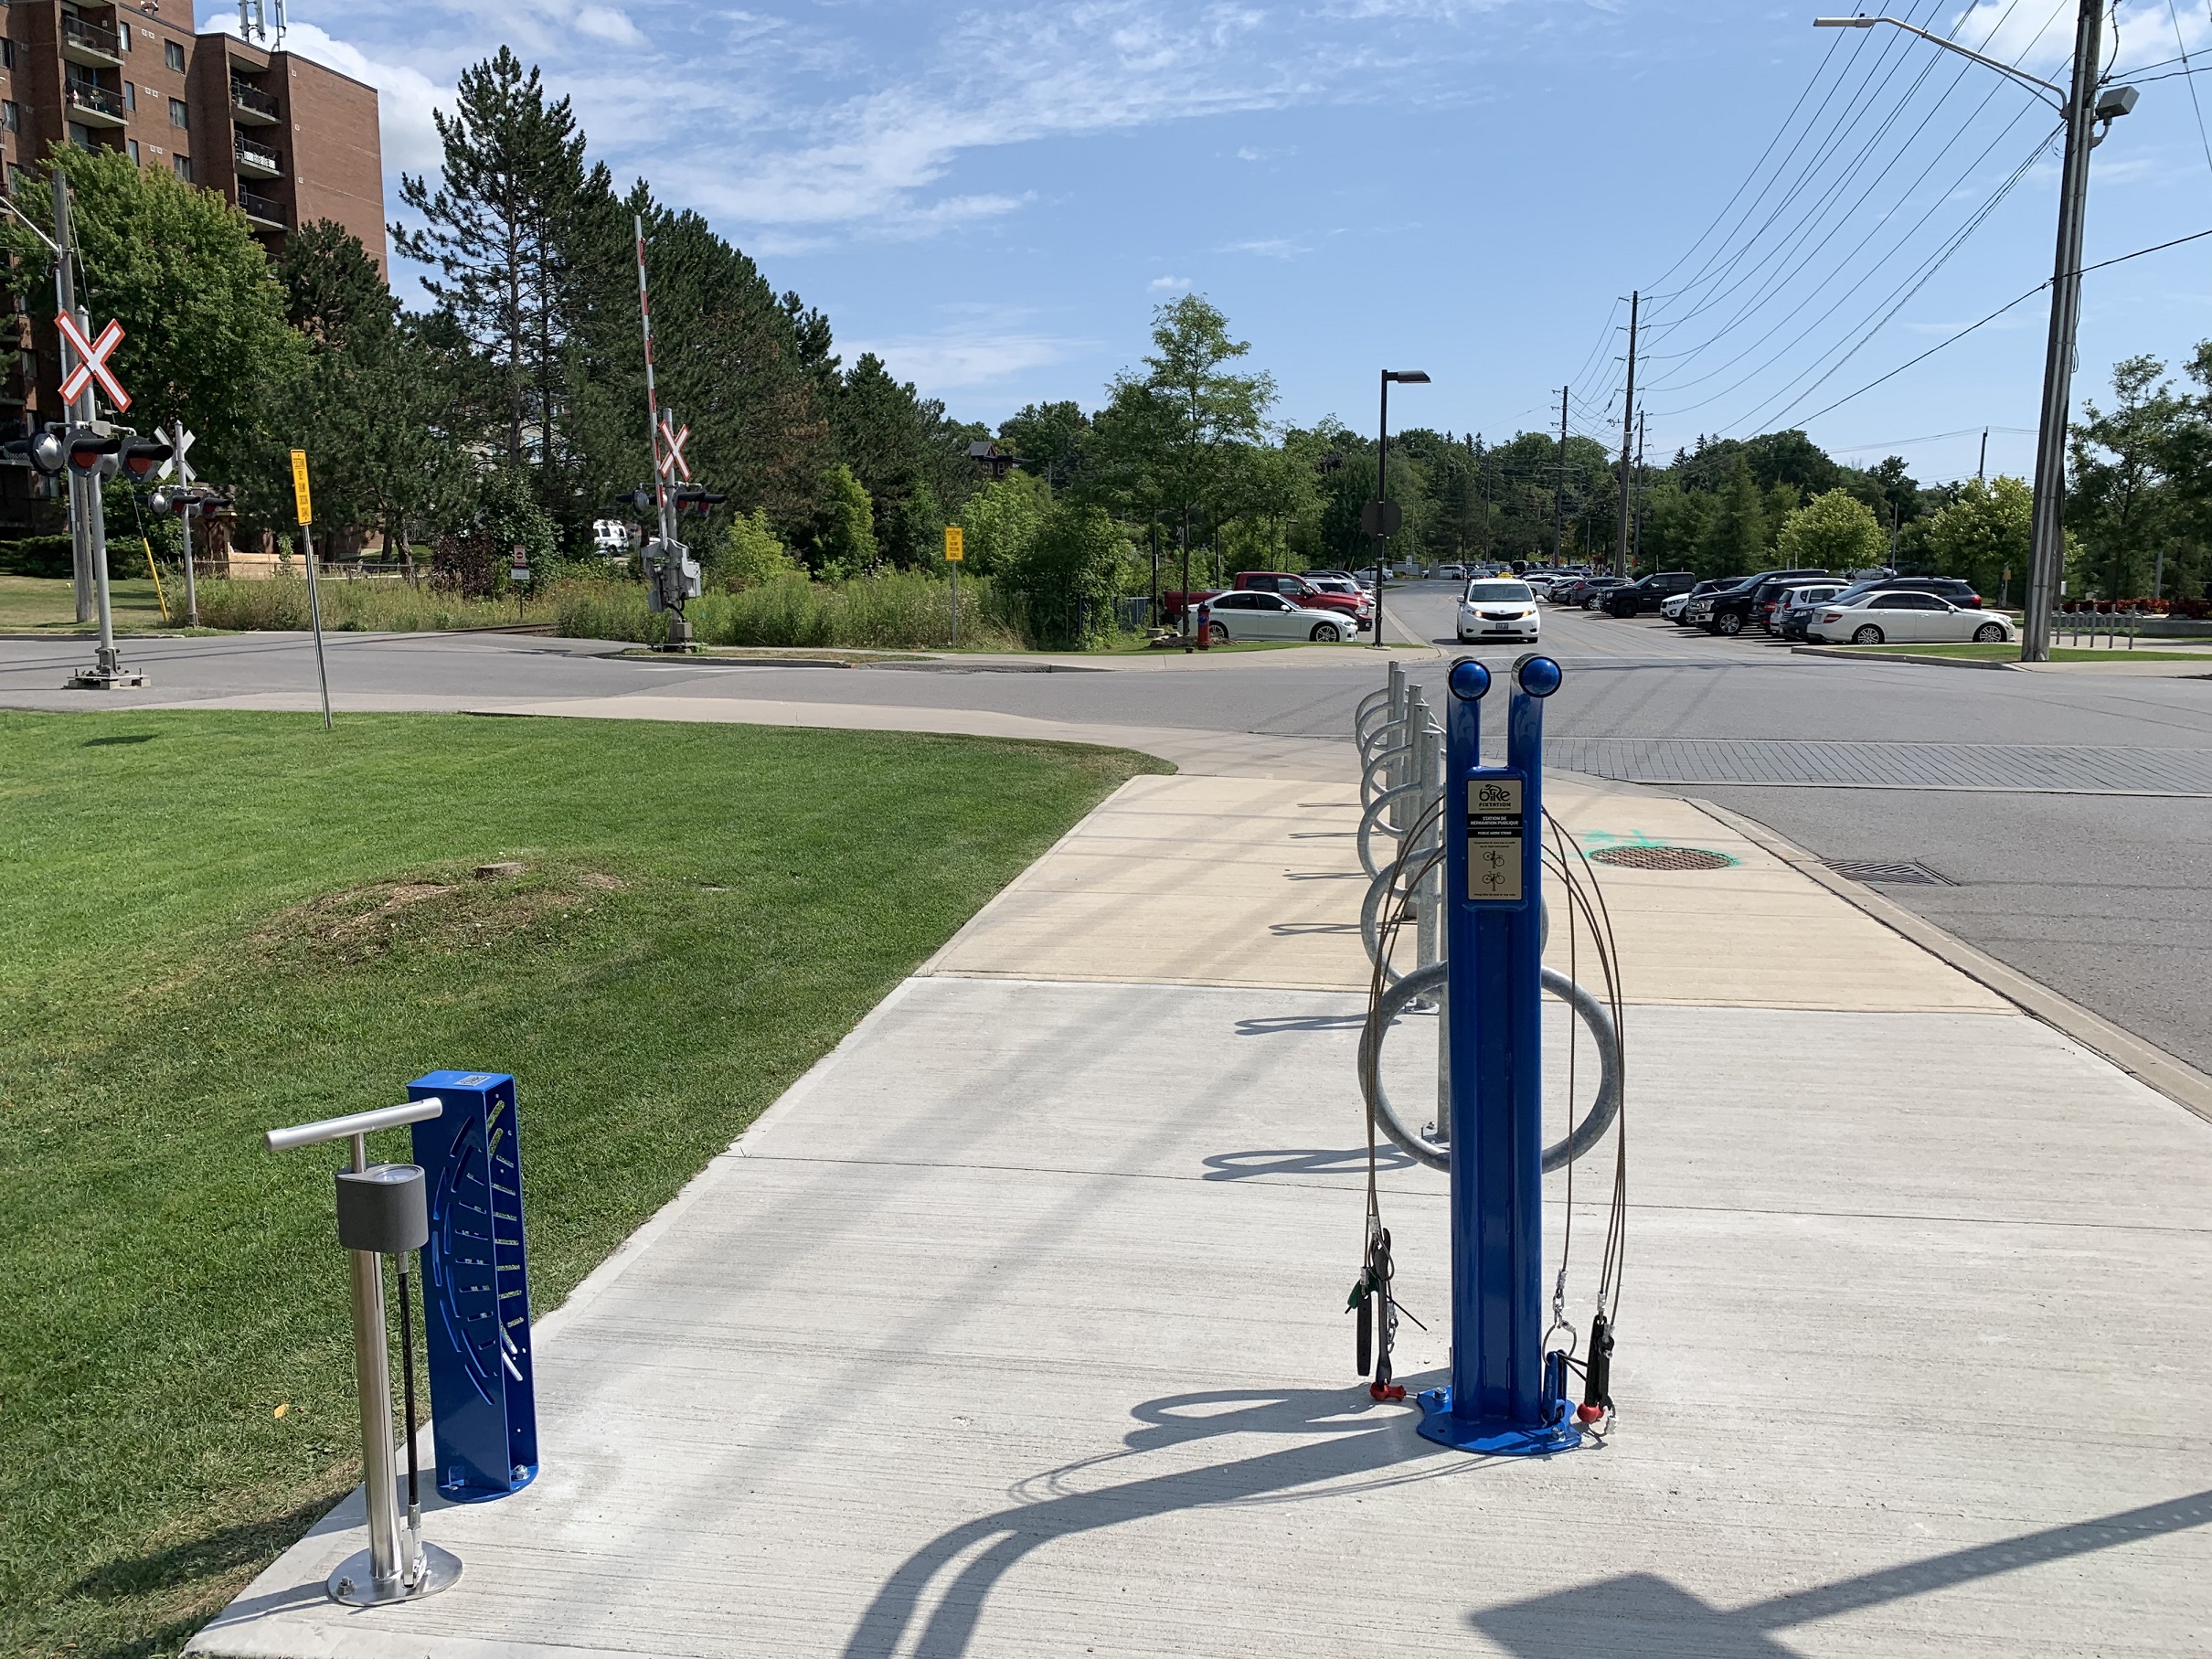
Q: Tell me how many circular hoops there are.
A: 7